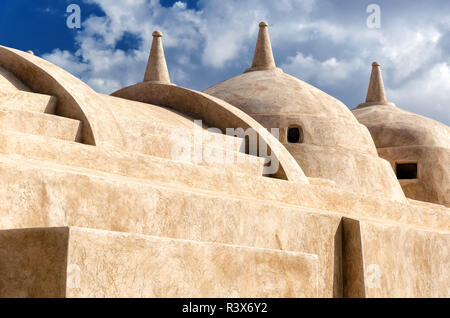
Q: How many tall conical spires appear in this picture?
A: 3